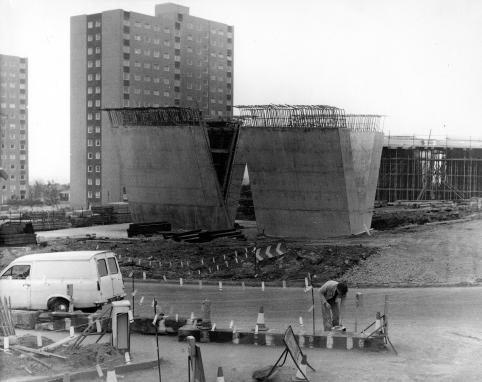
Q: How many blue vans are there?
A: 0